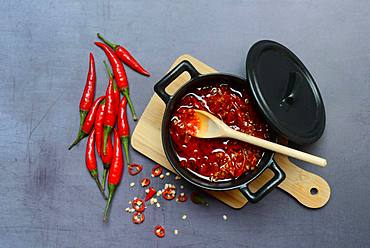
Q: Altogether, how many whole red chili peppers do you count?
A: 11